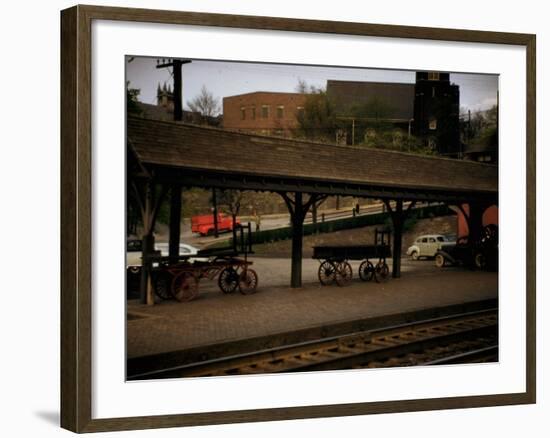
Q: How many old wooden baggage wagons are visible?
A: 2